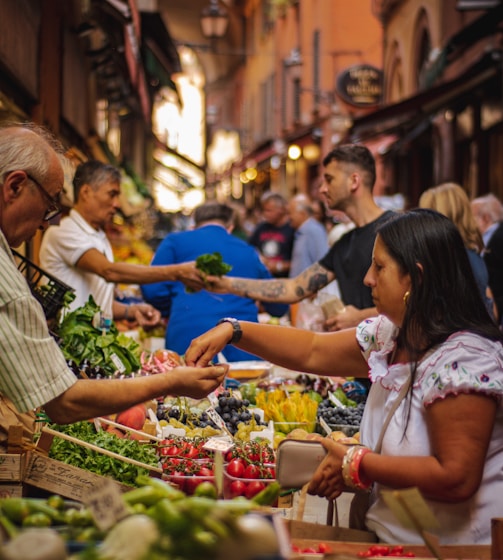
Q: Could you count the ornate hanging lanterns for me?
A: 1